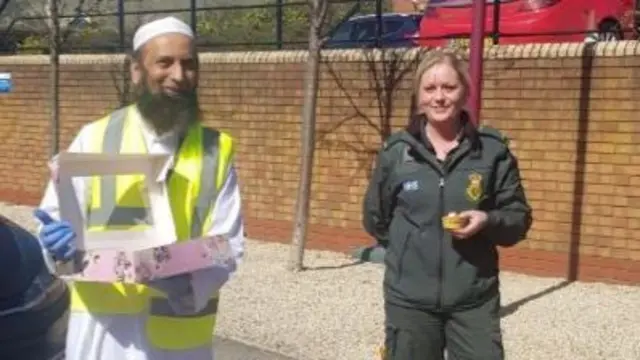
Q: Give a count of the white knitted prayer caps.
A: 1